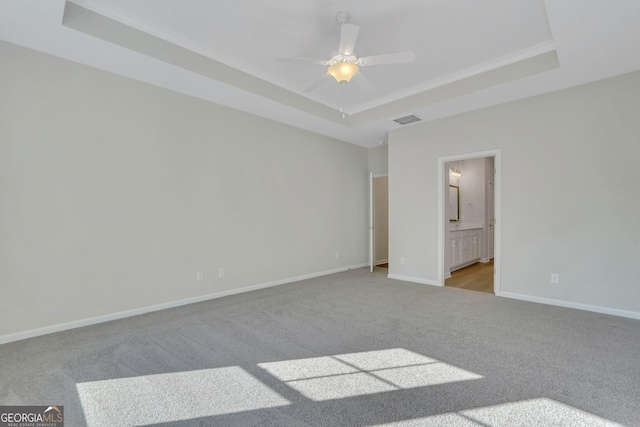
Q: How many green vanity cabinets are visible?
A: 0